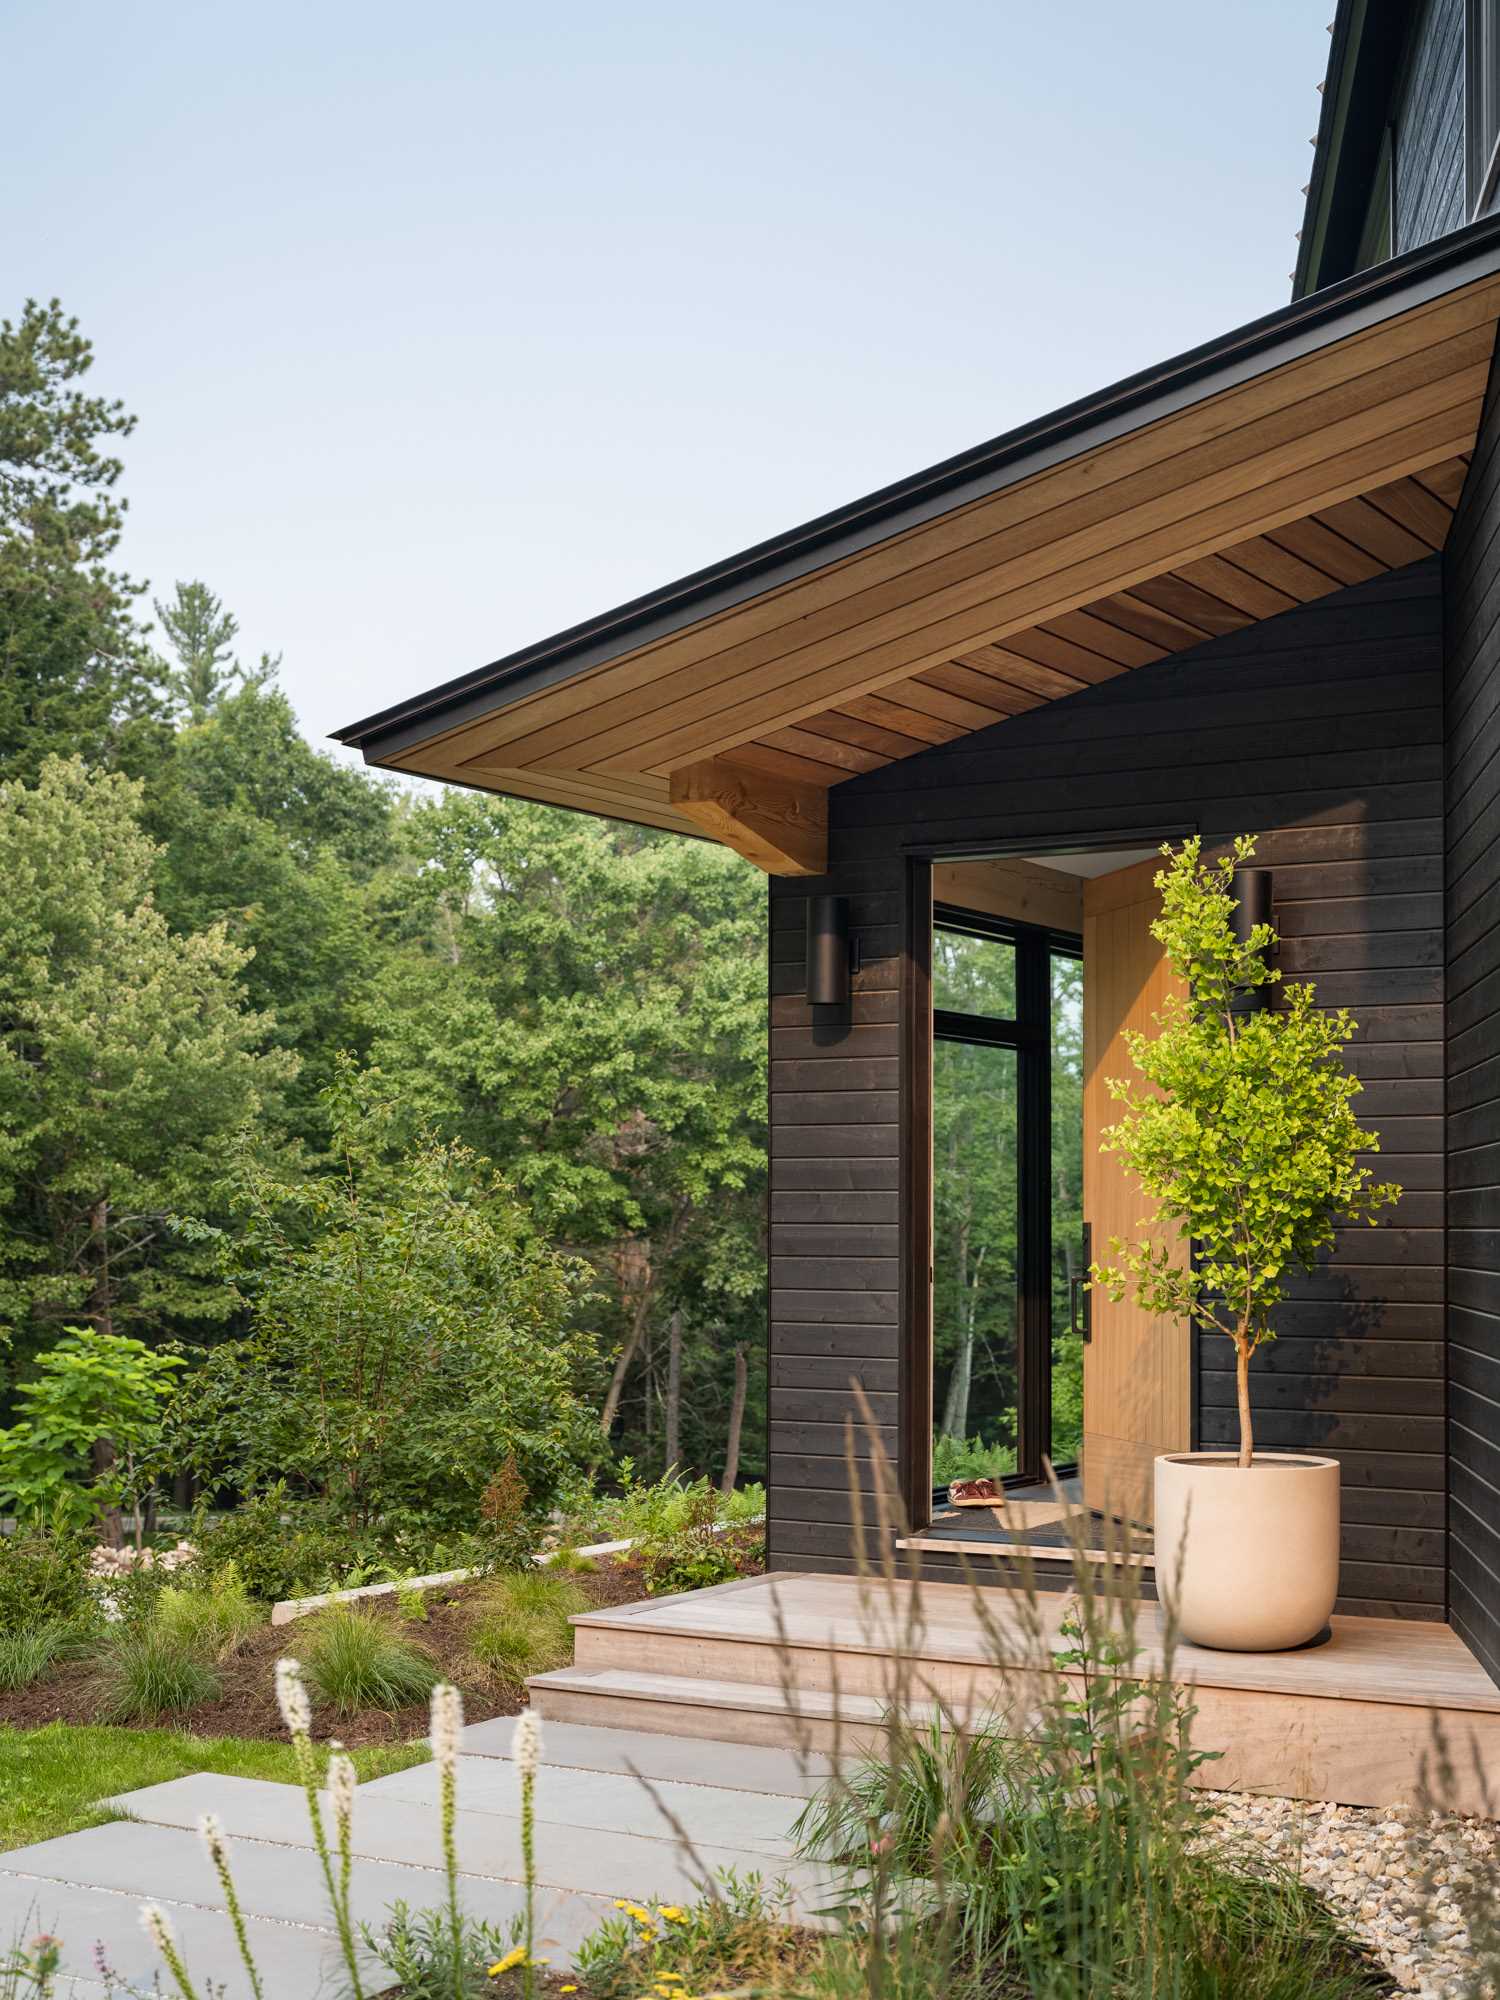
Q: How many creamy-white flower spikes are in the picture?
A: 6